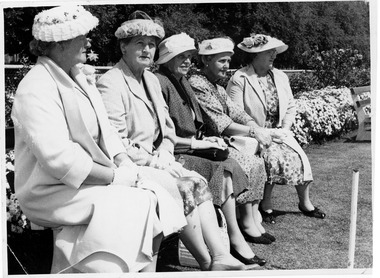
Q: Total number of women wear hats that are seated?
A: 5